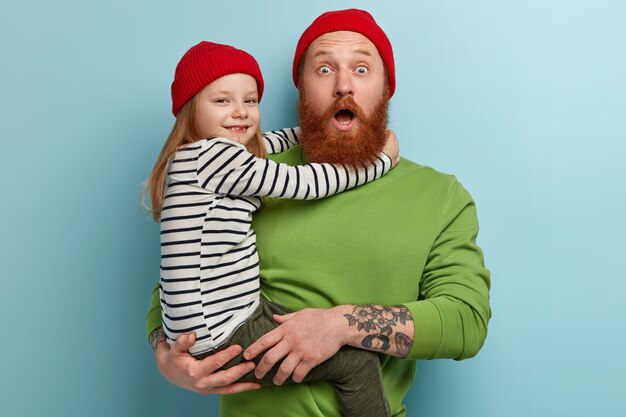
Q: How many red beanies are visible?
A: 2